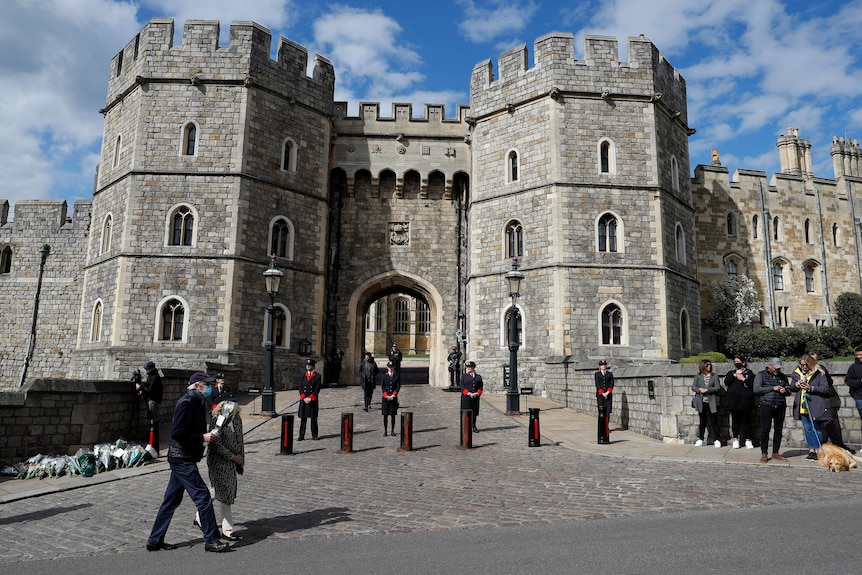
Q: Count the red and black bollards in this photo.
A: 7